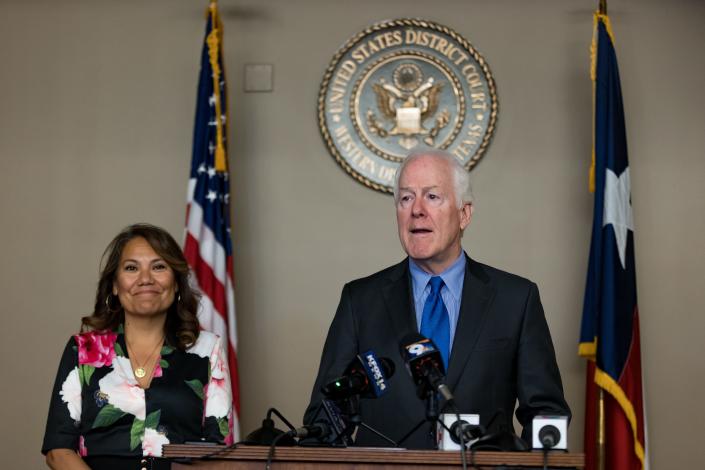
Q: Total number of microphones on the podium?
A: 5